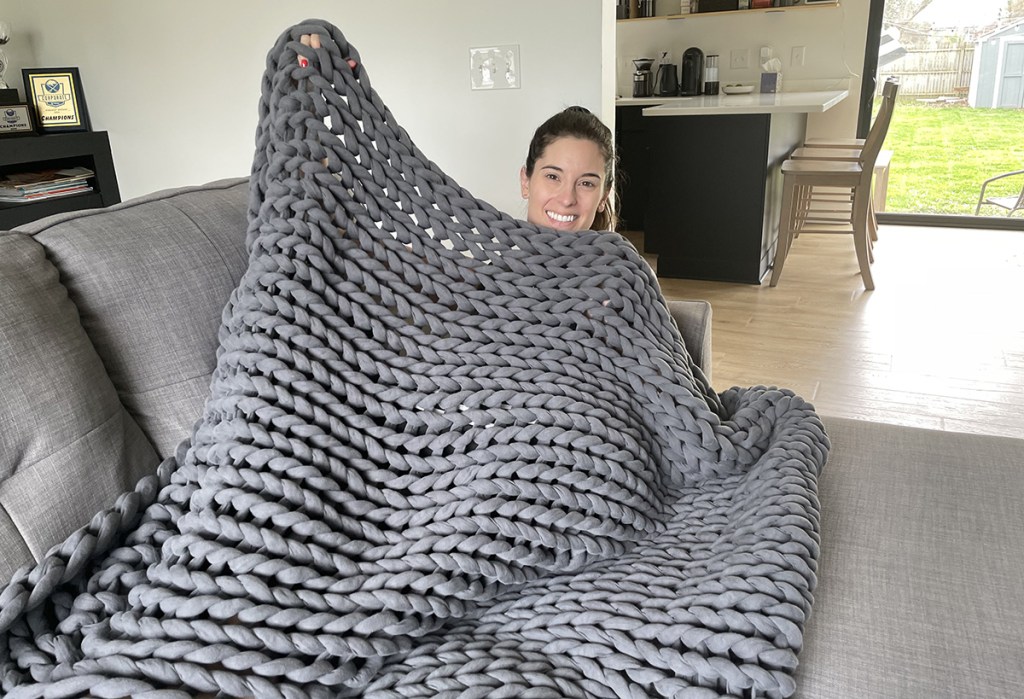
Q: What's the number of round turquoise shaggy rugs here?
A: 0